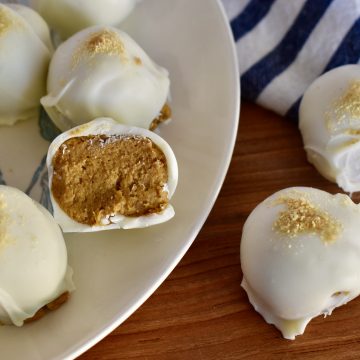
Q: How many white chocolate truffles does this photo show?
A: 7